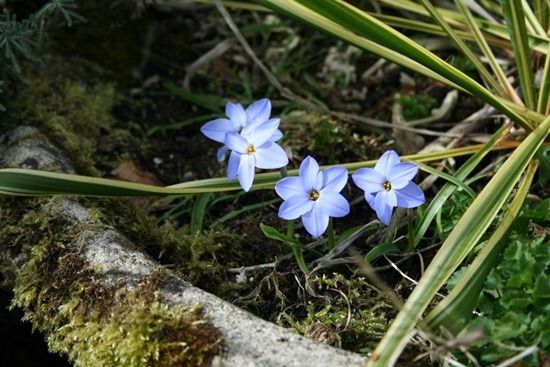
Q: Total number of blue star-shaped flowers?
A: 4